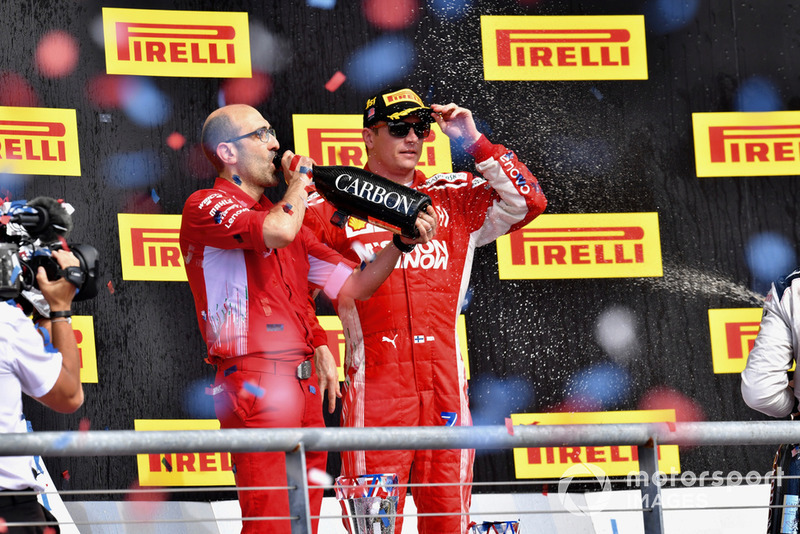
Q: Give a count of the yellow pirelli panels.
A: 12